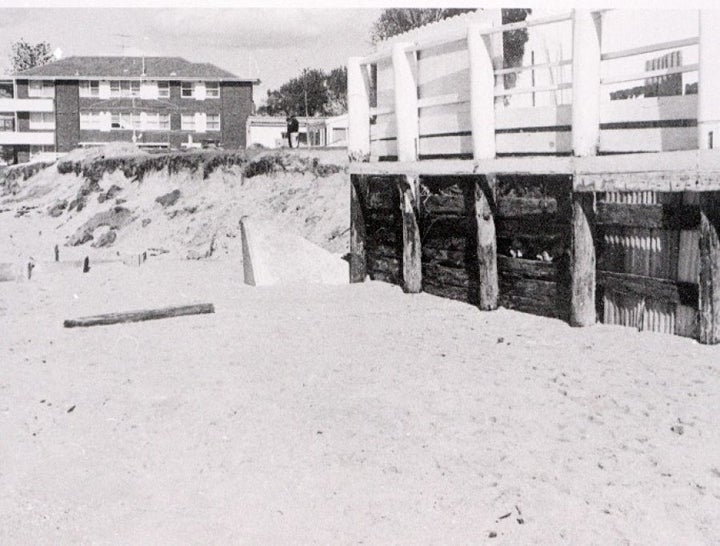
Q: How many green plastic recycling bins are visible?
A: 0